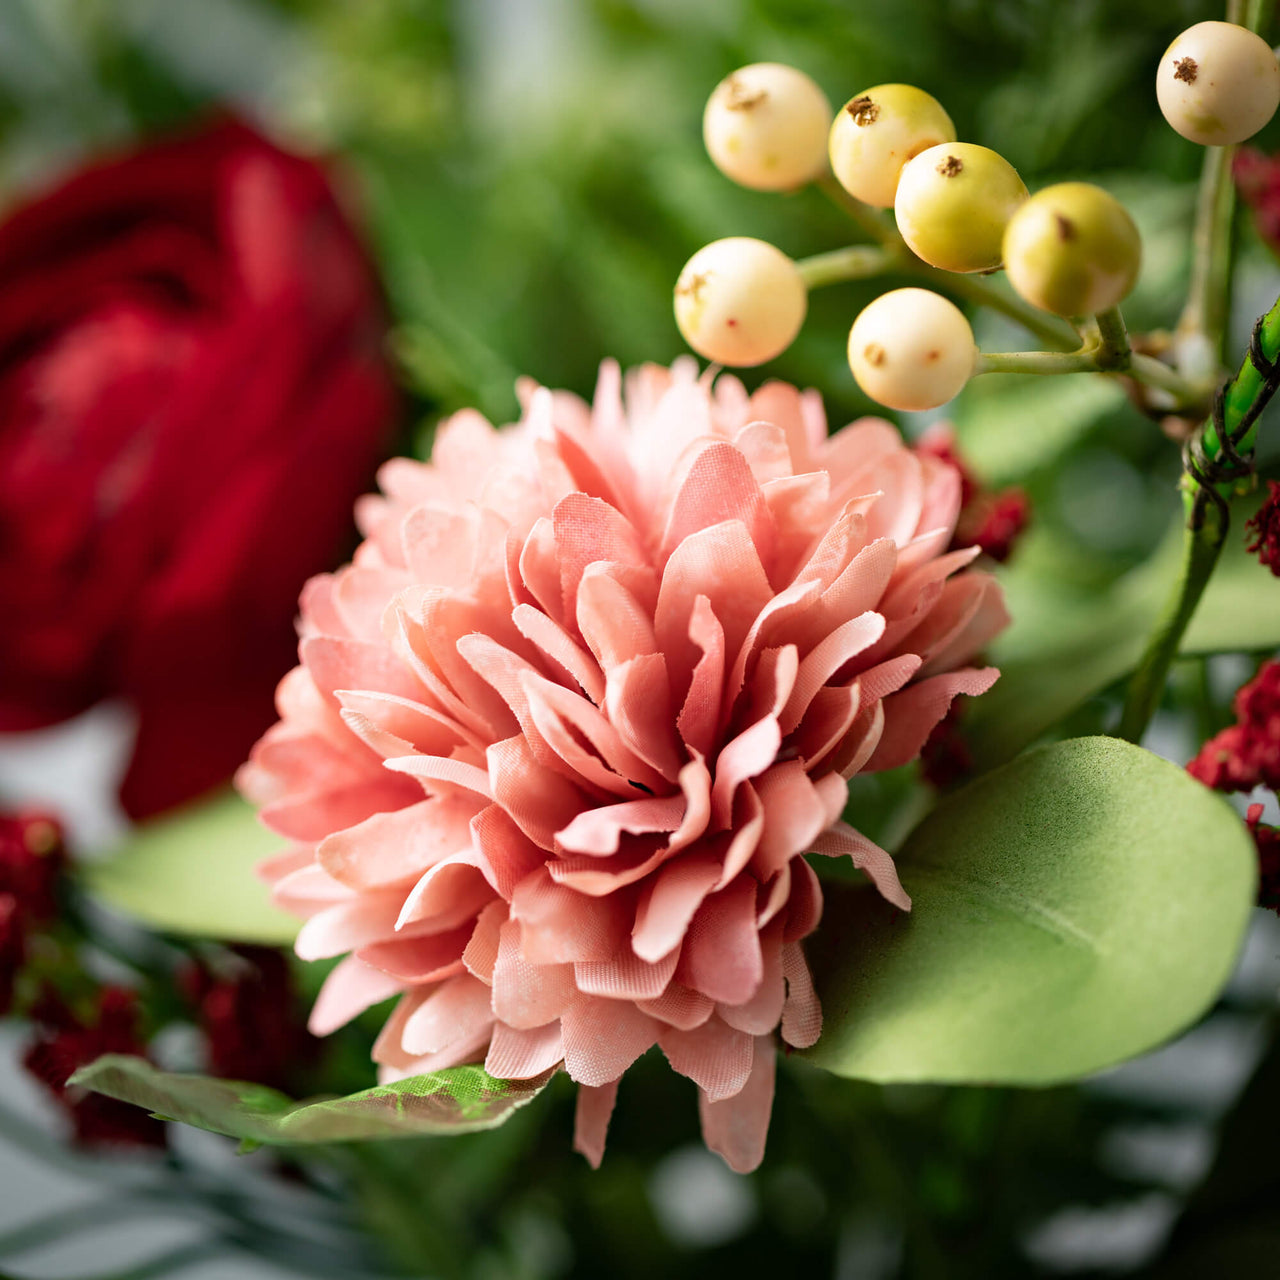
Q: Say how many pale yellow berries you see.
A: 7